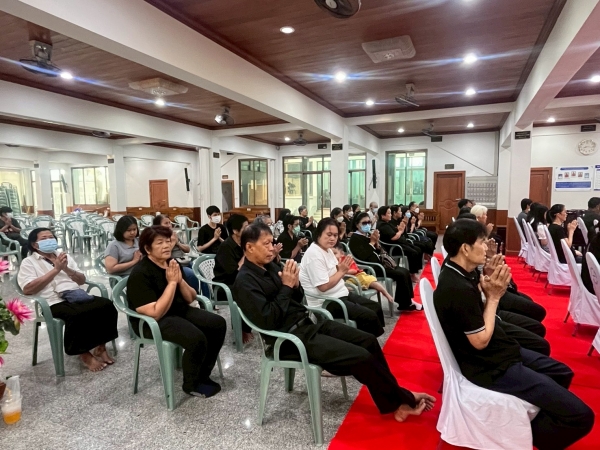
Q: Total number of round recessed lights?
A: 12